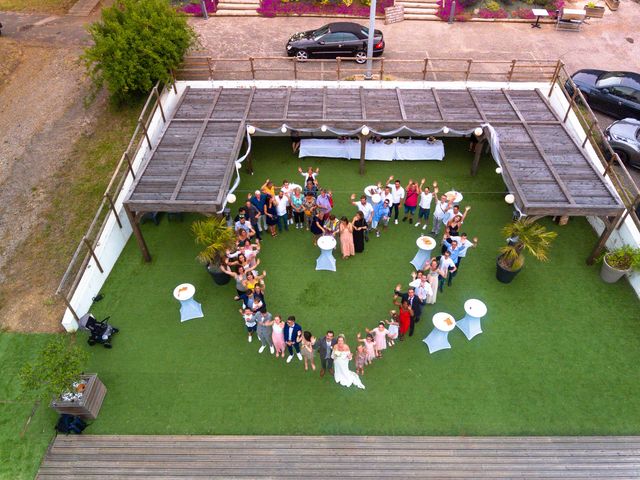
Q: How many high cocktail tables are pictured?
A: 8